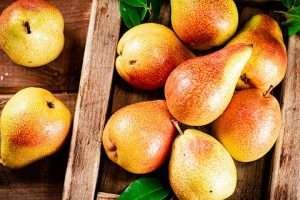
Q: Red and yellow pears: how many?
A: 9